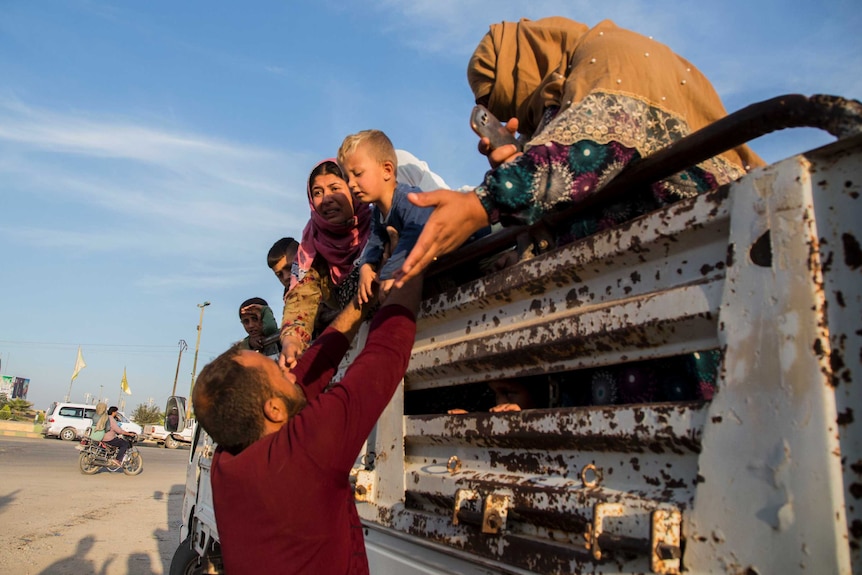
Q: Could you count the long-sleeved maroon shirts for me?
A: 1